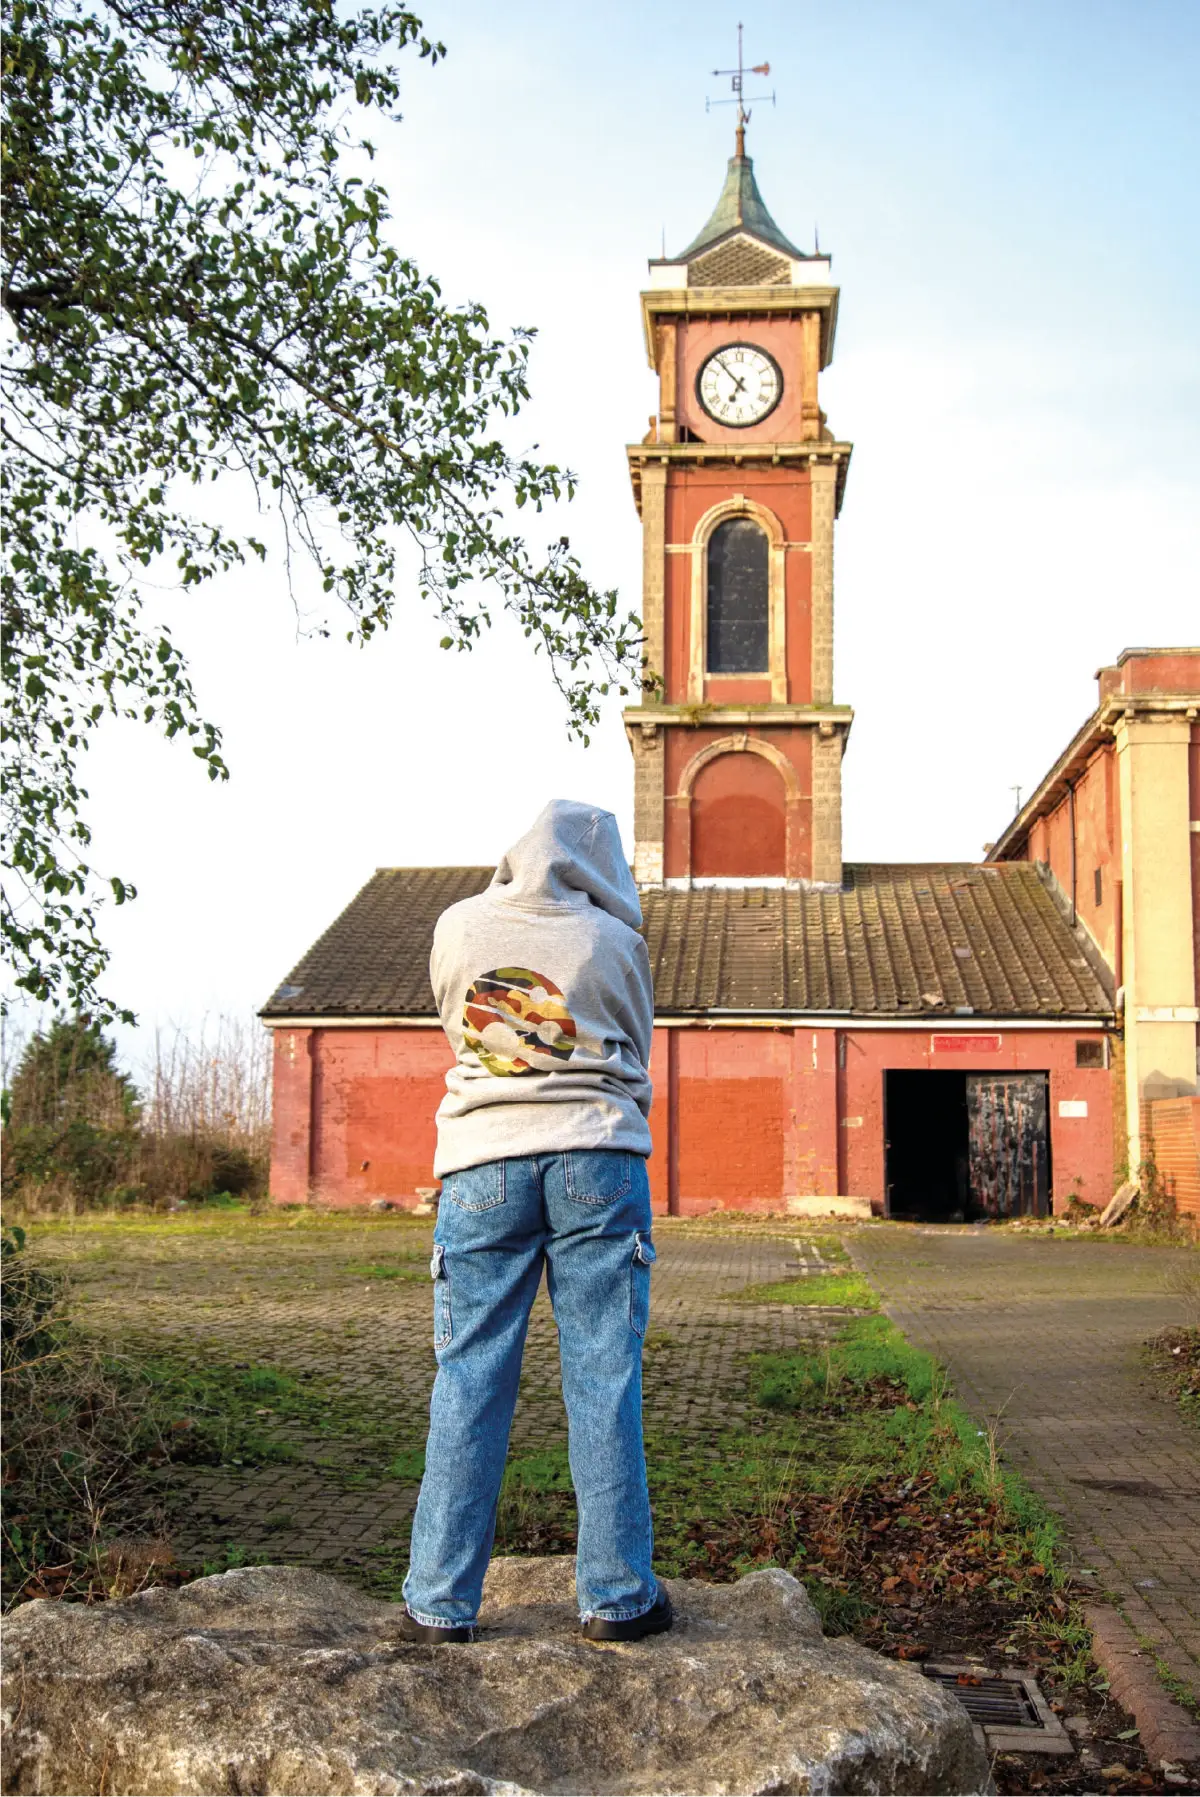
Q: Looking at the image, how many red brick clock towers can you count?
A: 1